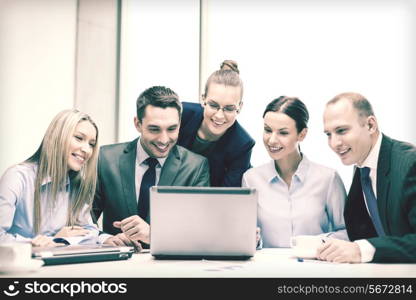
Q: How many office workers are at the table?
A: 5